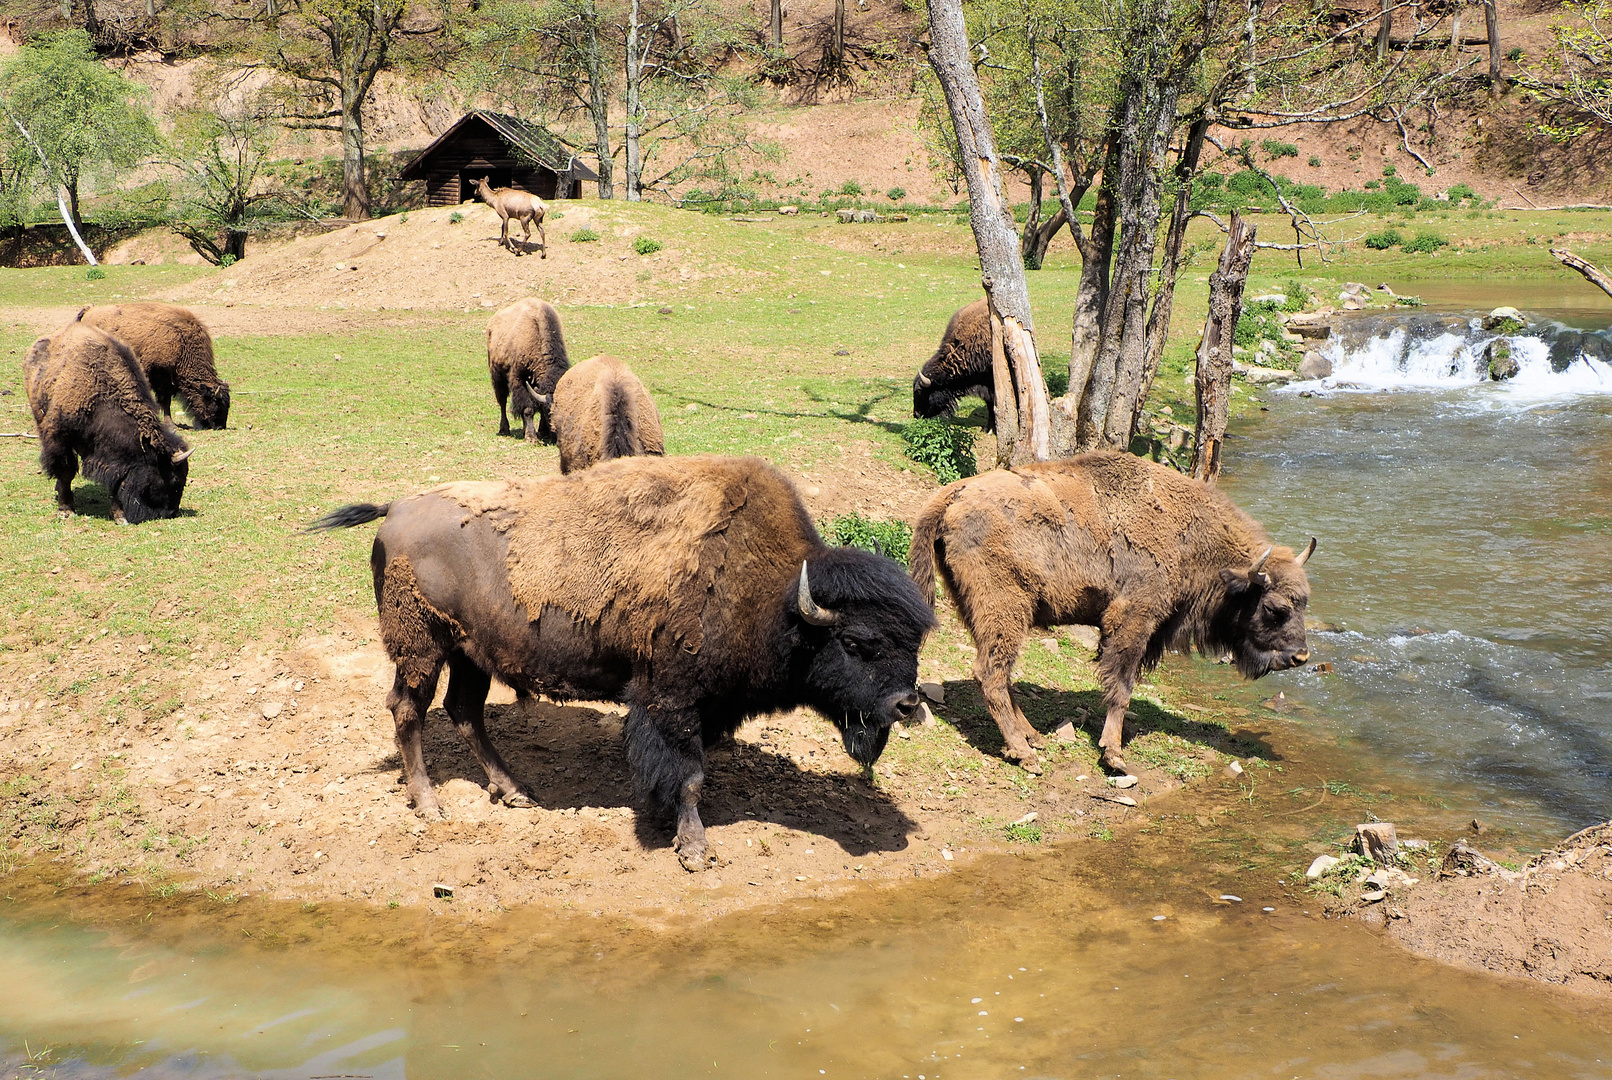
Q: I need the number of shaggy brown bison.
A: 7